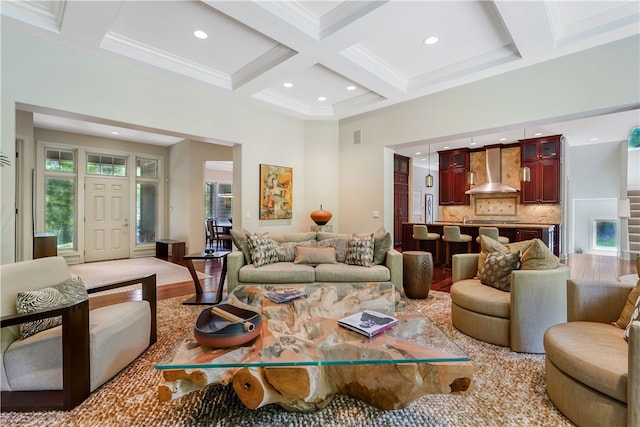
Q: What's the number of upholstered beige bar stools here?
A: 3